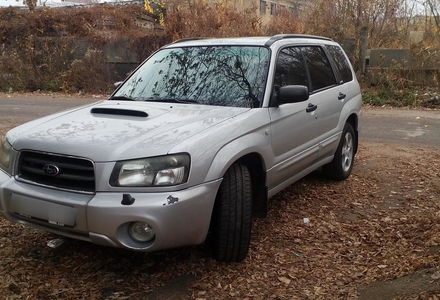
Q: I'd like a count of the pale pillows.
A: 0